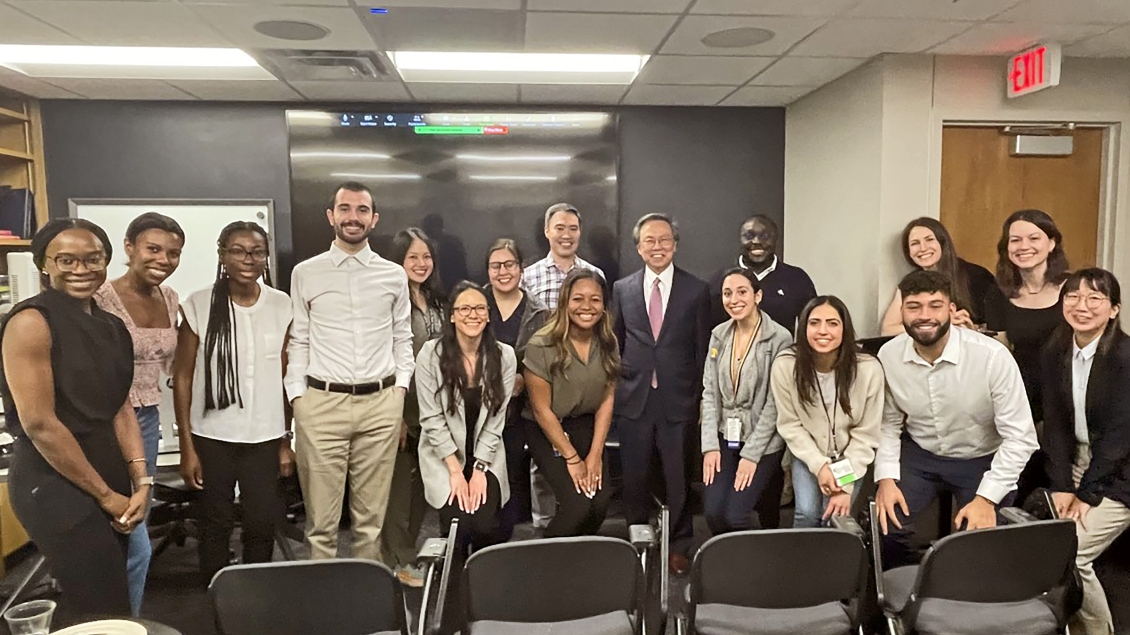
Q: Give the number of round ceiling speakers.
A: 2